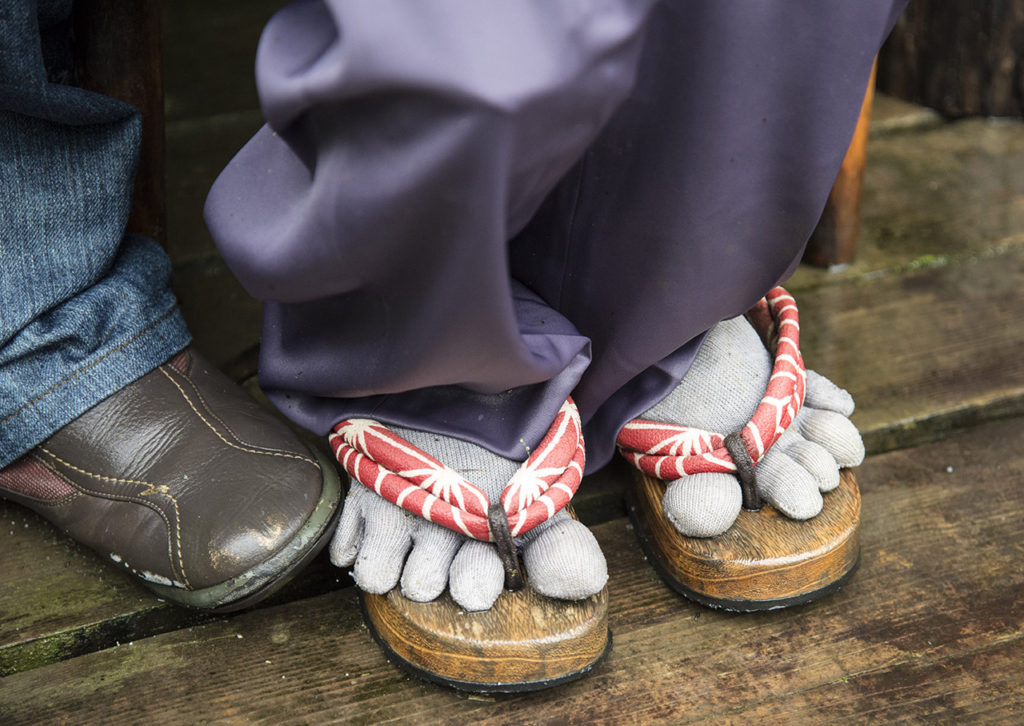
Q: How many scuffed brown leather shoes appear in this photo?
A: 1